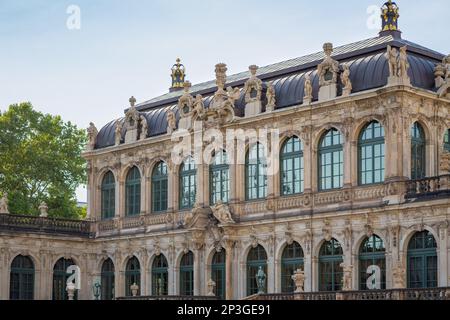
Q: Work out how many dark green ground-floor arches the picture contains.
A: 12